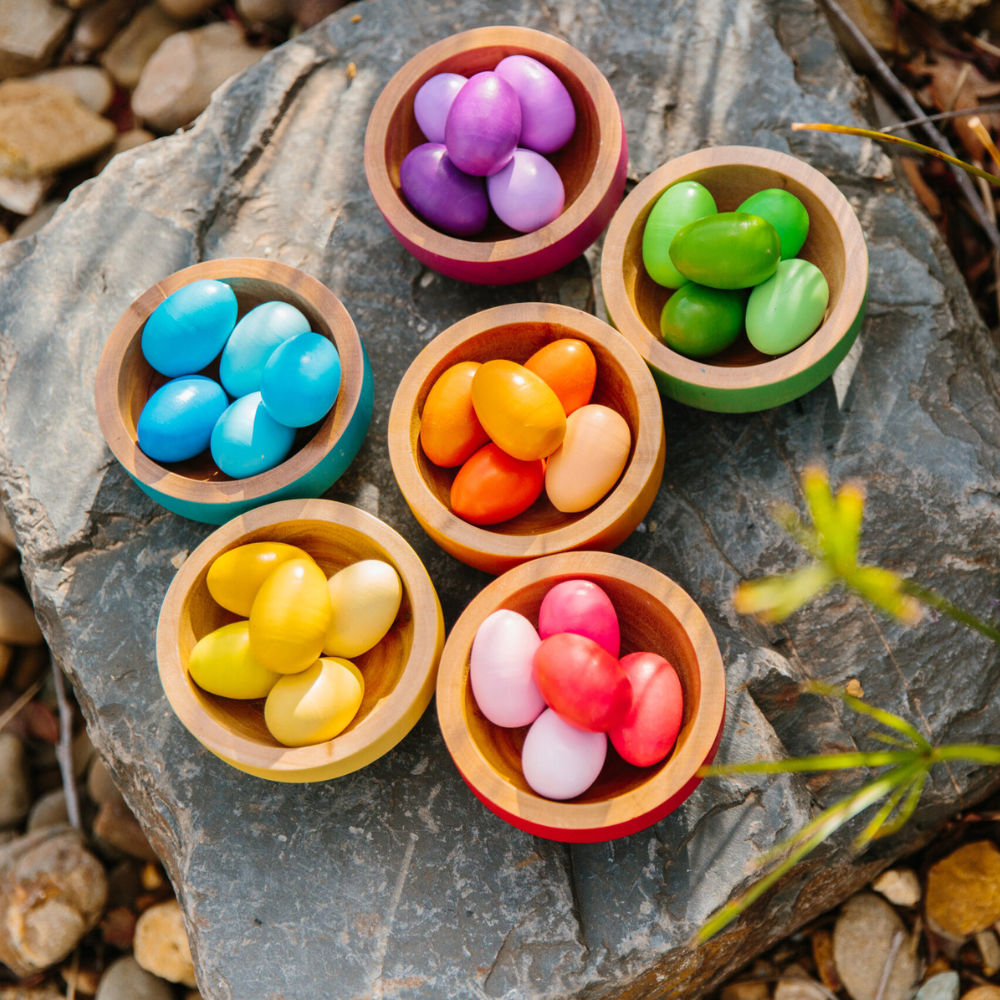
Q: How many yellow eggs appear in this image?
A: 5